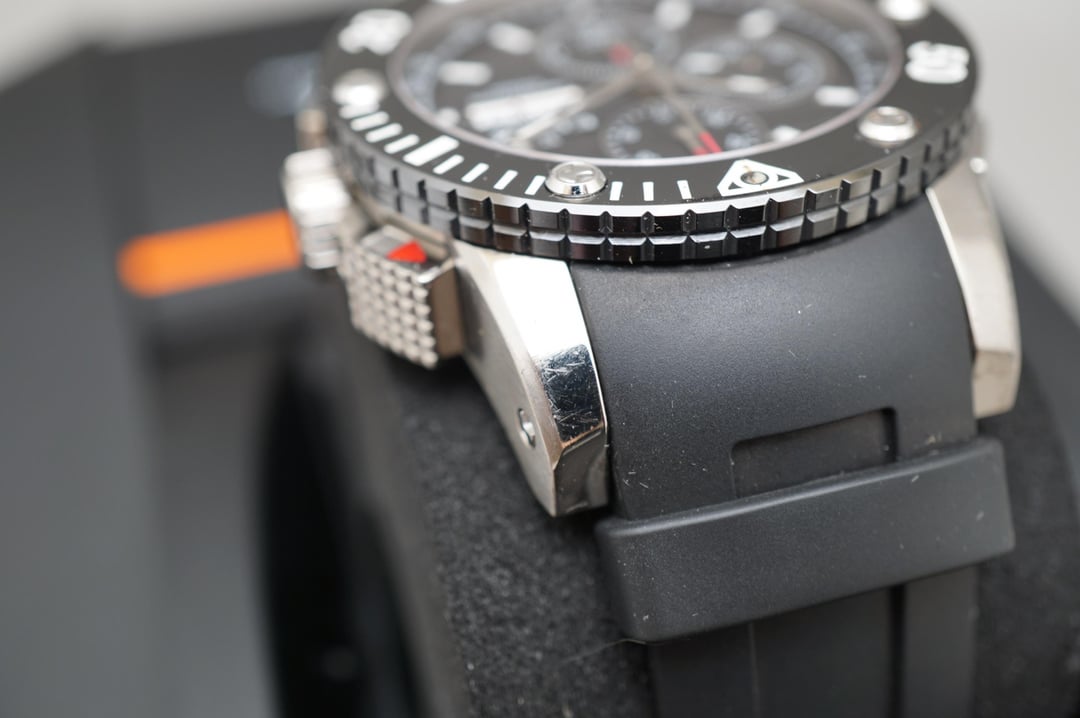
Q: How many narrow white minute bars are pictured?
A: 11